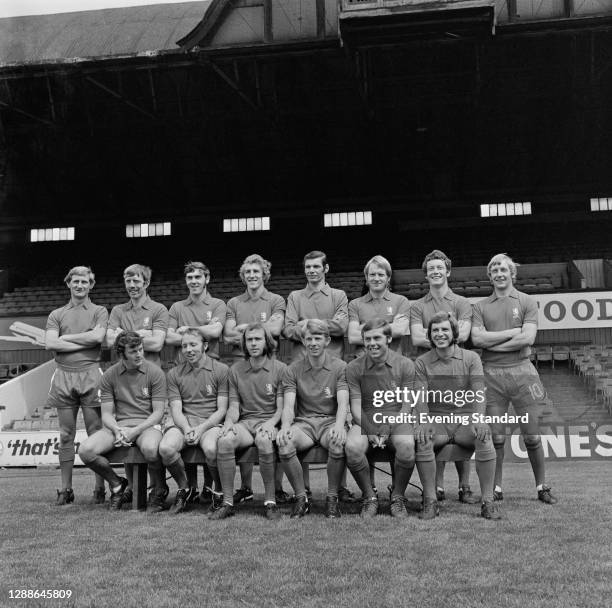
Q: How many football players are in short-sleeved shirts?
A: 13